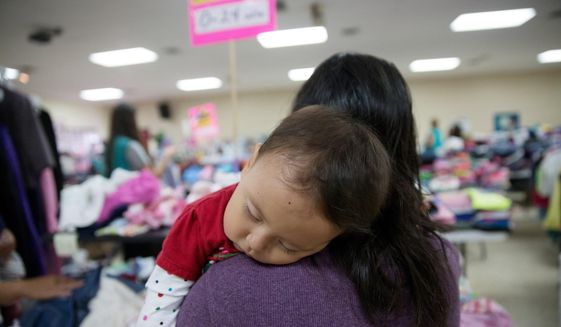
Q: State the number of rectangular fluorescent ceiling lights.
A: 8